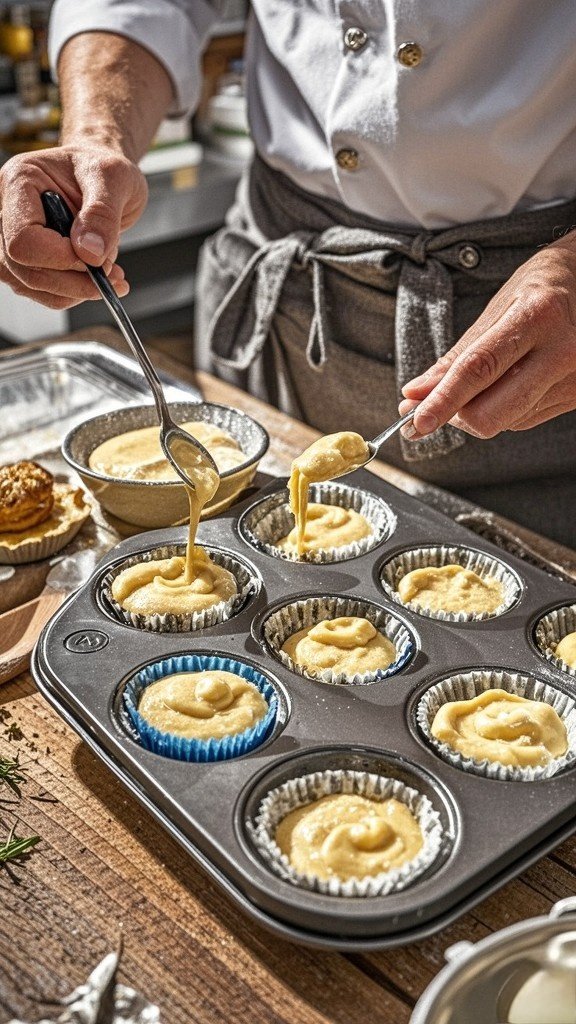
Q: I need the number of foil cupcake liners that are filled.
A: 7